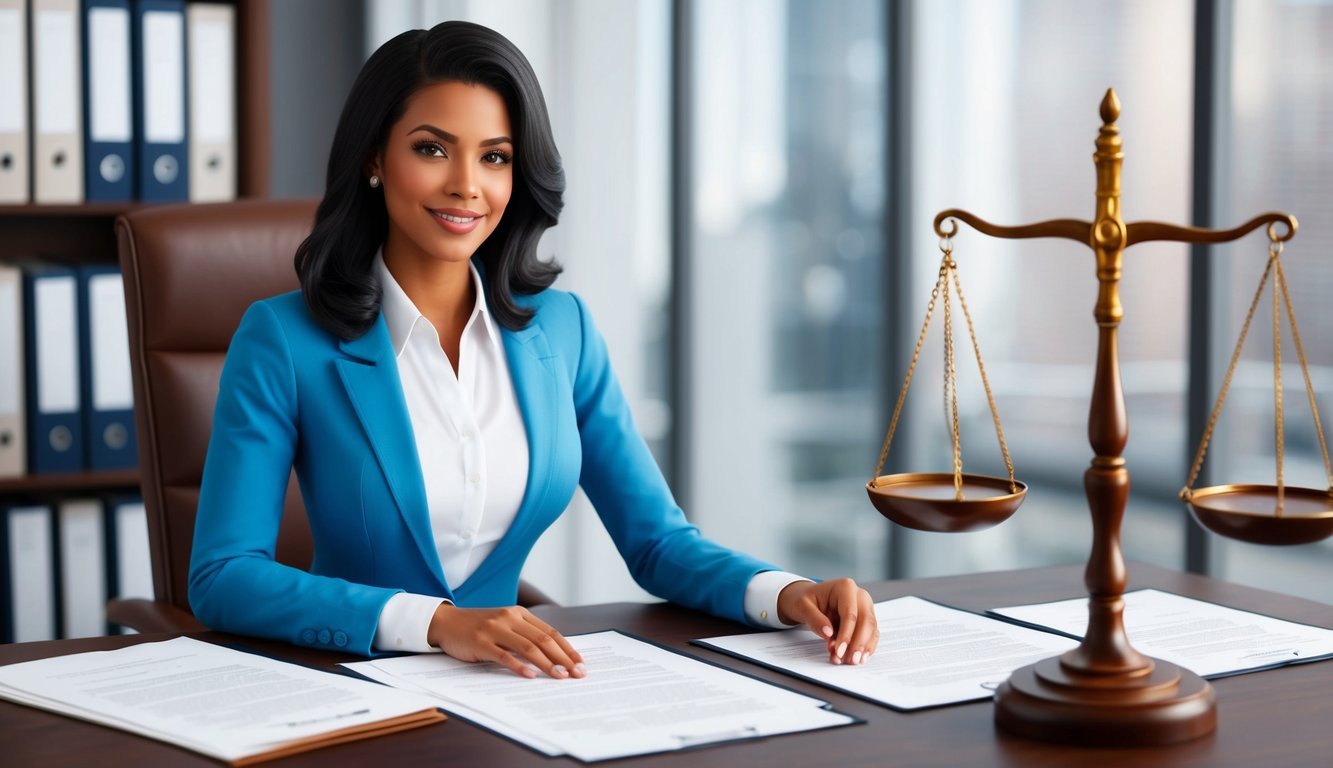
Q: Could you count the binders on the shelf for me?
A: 11